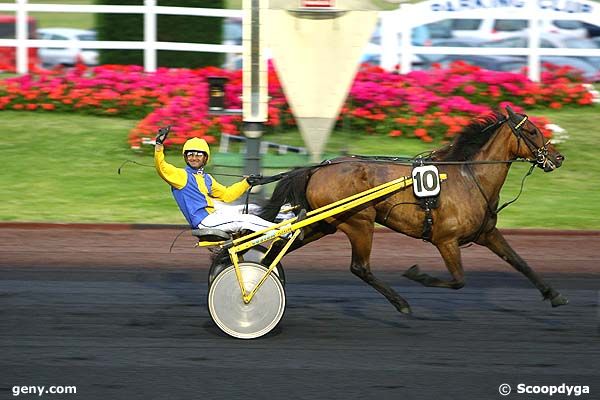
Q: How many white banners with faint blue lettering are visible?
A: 1